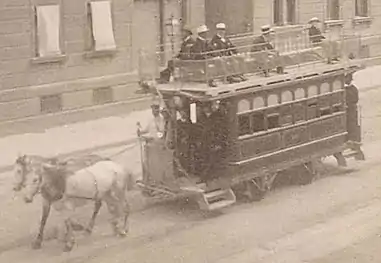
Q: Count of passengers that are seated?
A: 5